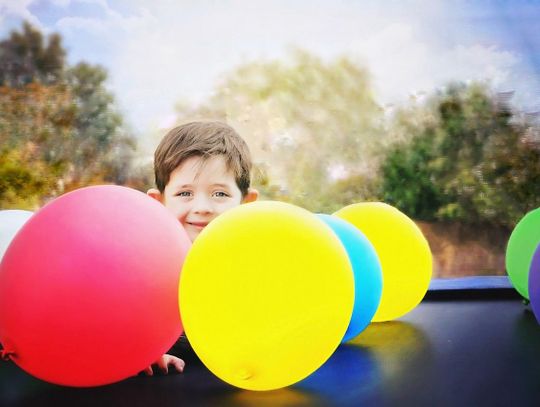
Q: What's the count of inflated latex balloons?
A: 7